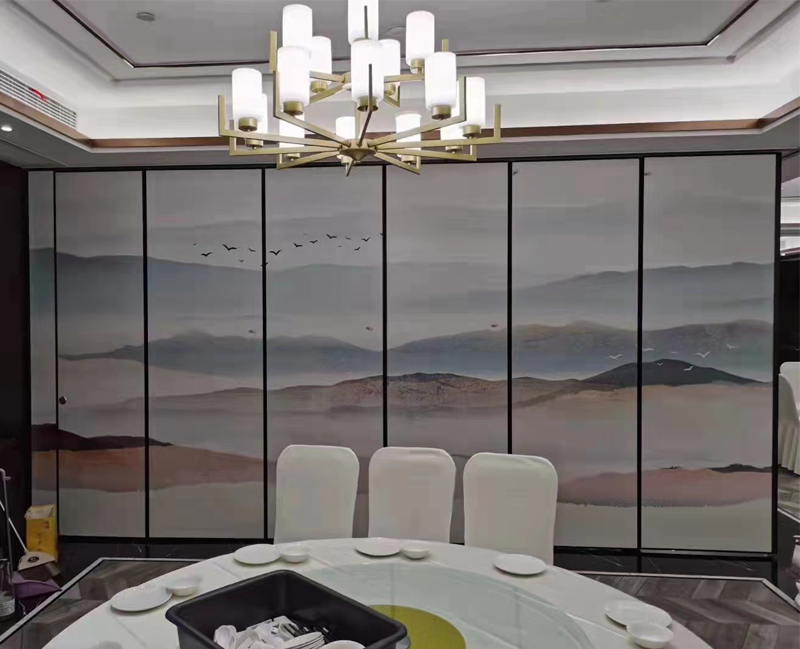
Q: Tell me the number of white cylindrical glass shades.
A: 15